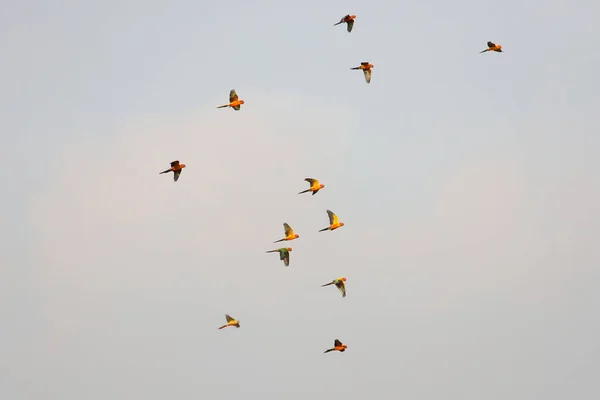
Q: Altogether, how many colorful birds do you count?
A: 12